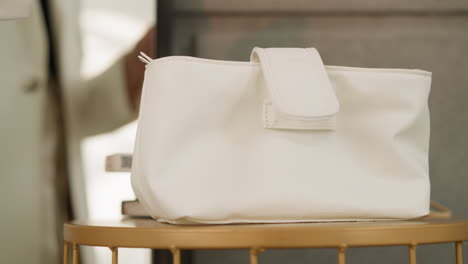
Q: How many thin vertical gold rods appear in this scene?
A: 8